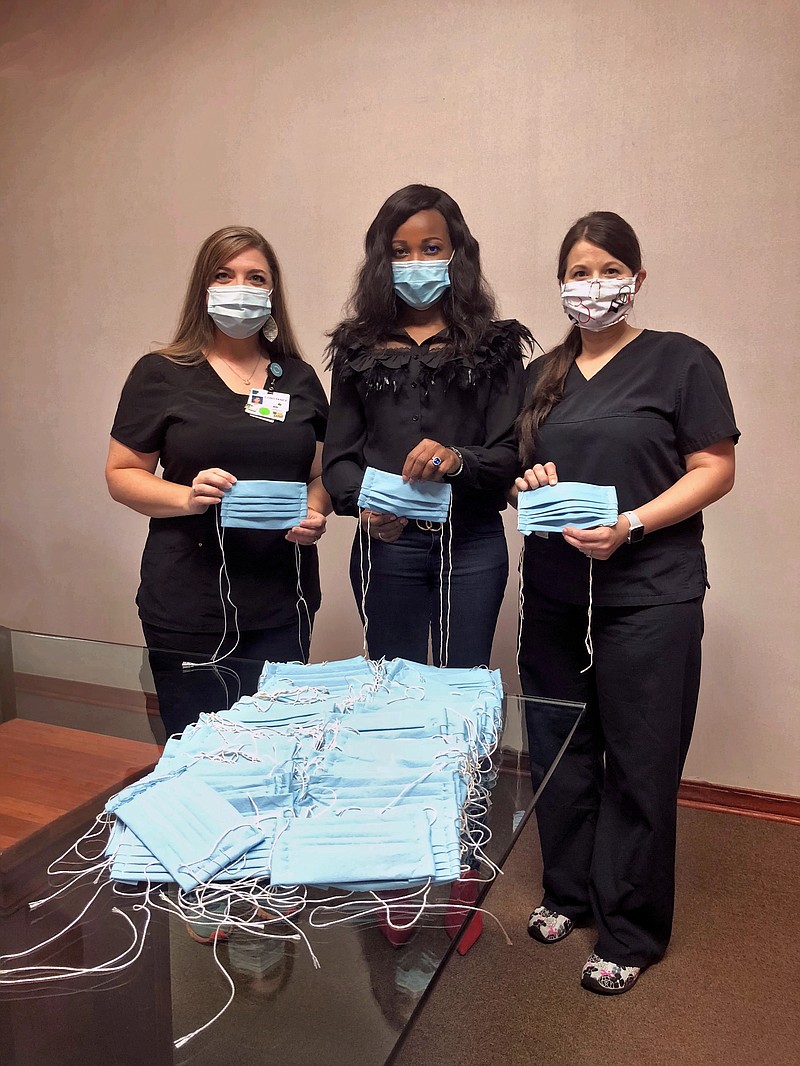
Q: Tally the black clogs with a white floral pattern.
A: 2